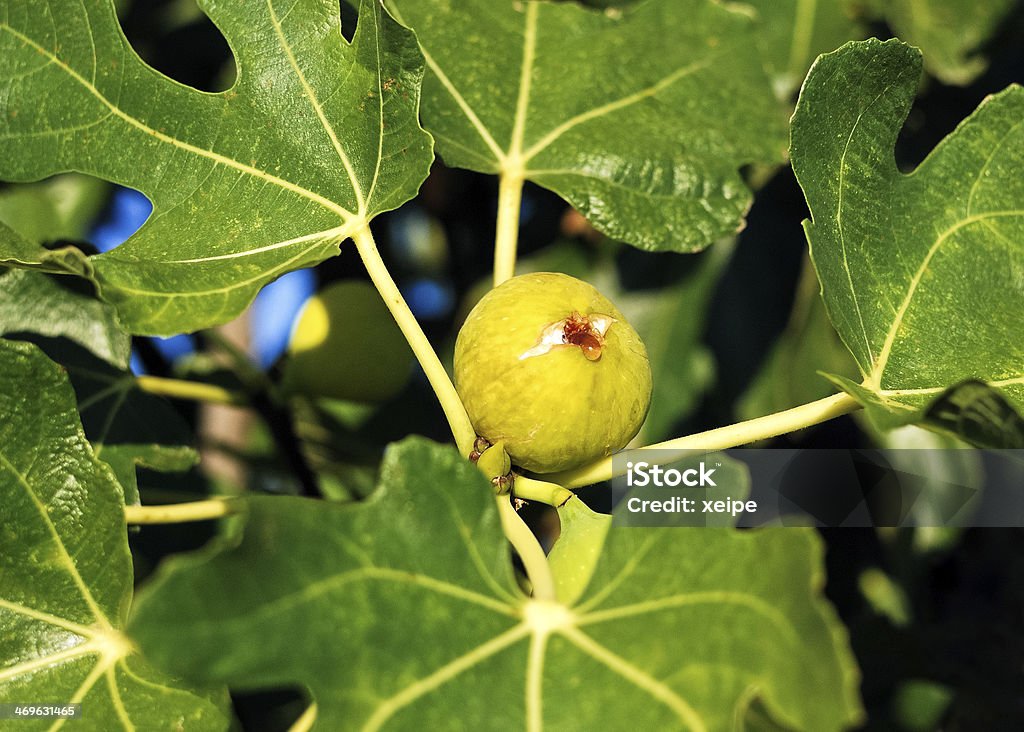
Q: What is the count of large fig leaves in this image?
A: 5